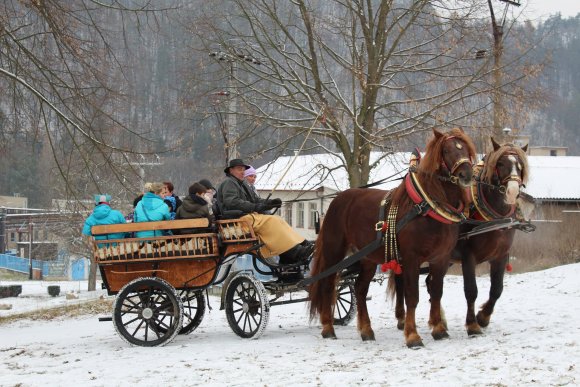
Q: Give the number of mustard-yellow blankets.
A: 1